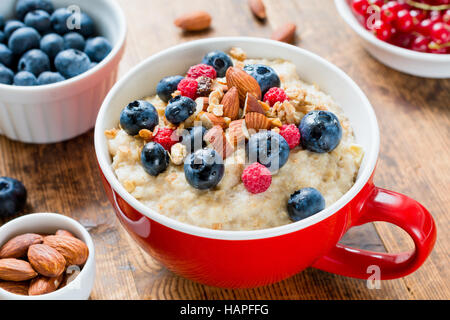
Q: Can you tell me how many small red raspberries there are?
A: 6